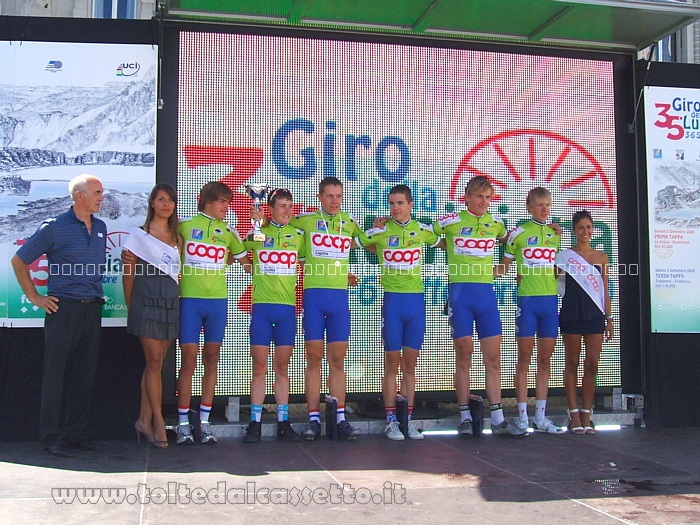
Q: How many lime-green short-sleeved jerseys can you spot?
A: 6